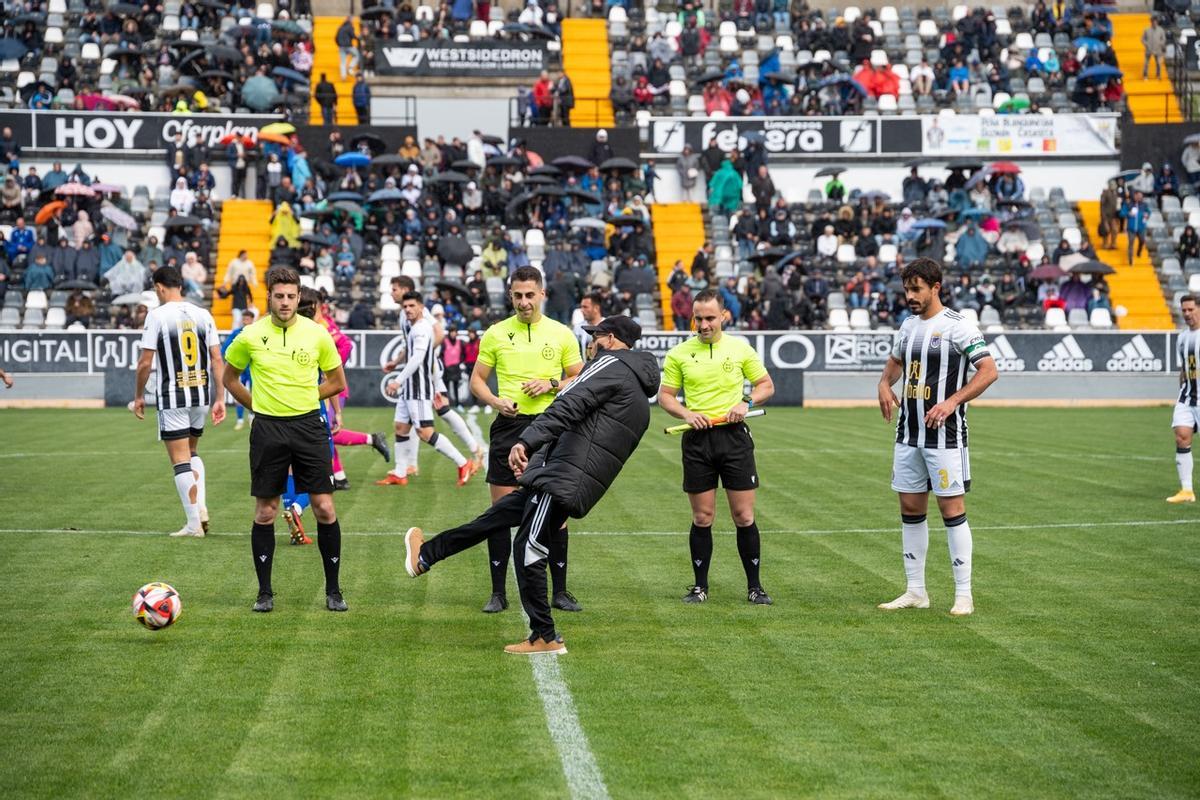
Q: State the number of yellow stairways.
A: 6